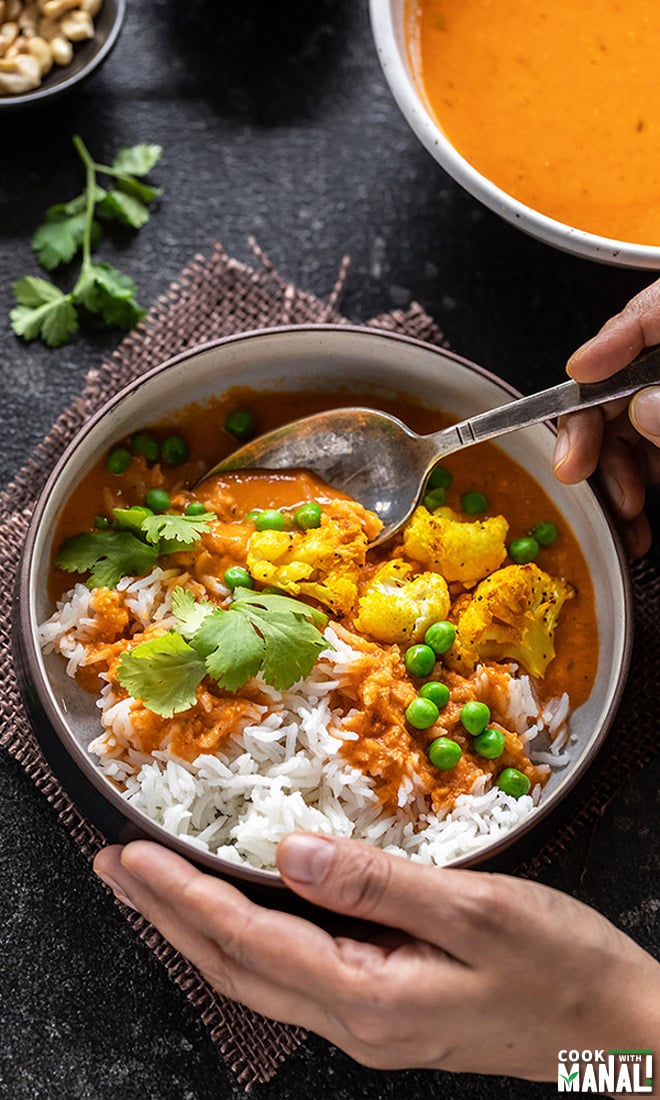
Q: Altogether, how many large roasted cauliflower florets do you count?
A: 4